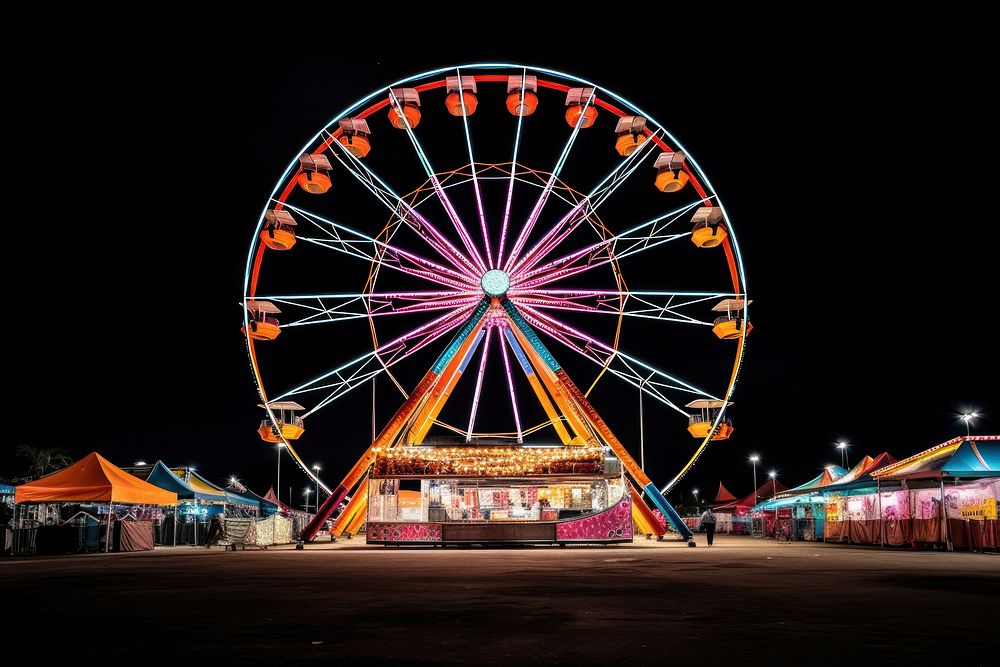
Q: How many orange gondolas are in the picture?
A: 14